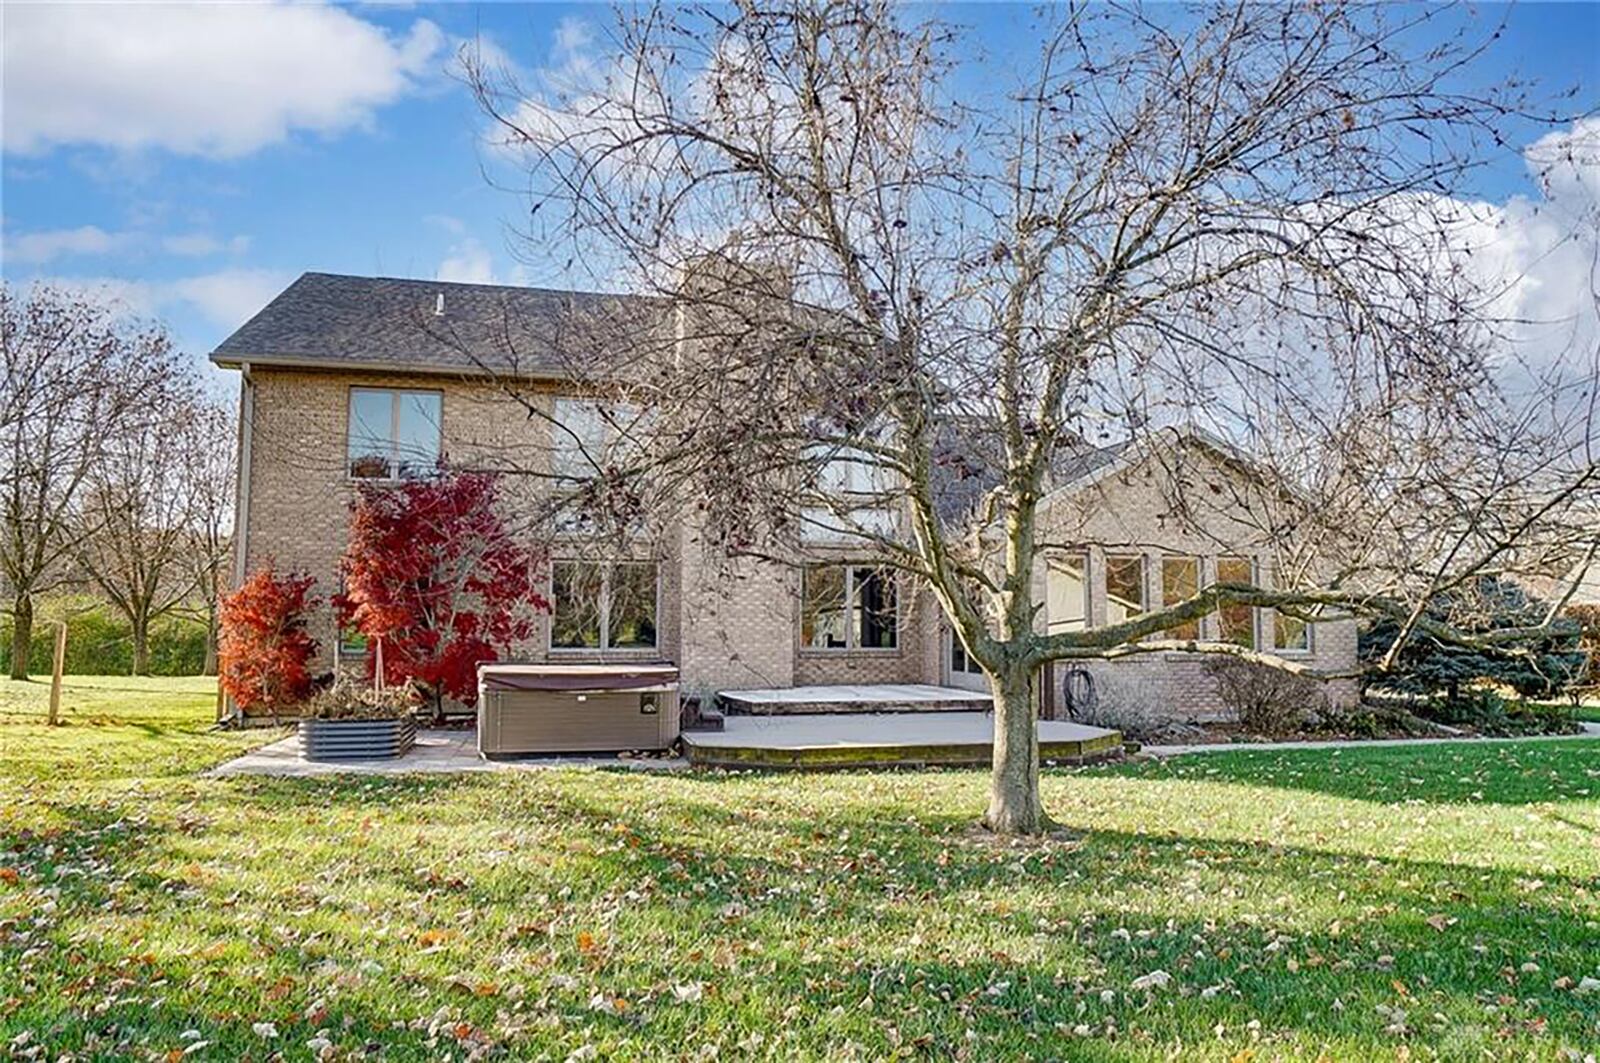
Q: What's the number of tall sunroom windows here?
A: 5